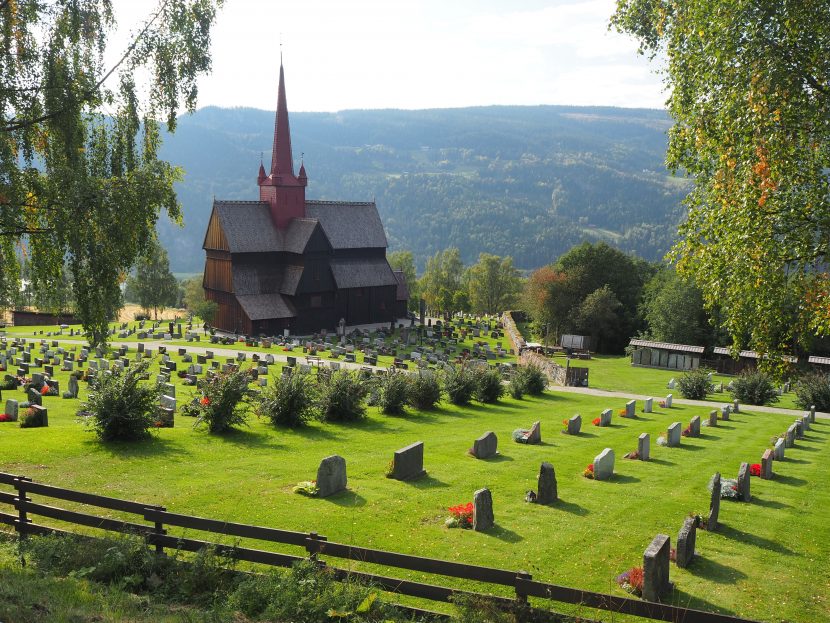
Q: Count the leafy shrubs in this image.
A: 13